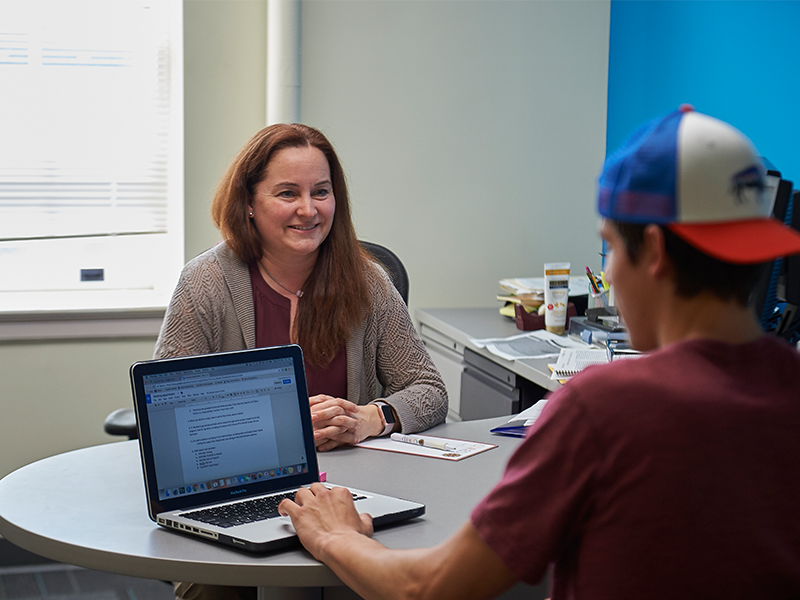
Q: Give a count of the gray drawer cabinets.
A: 2